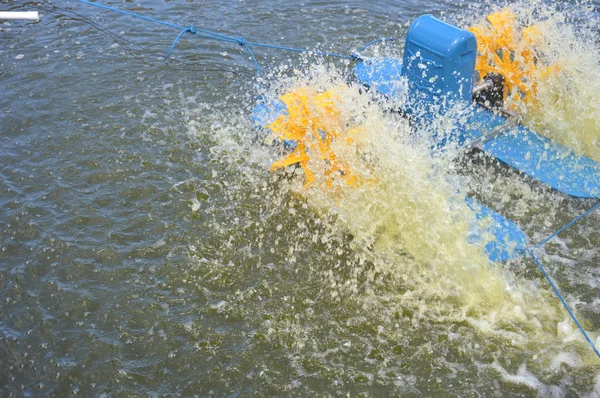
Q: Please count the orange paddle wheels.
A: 2